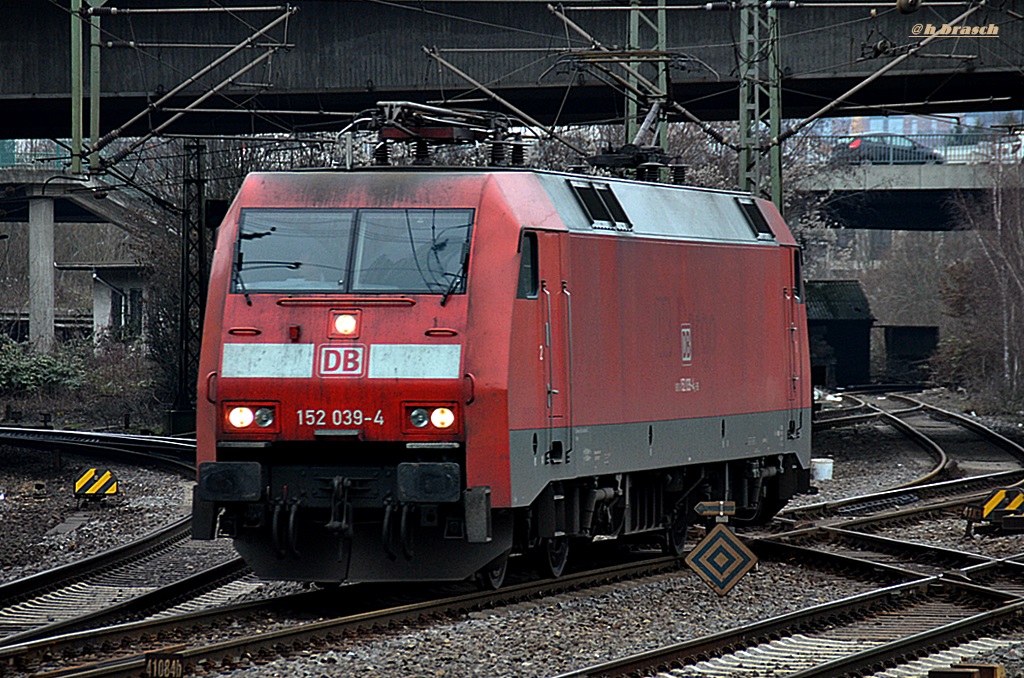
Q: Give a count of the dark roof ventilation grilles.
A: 3